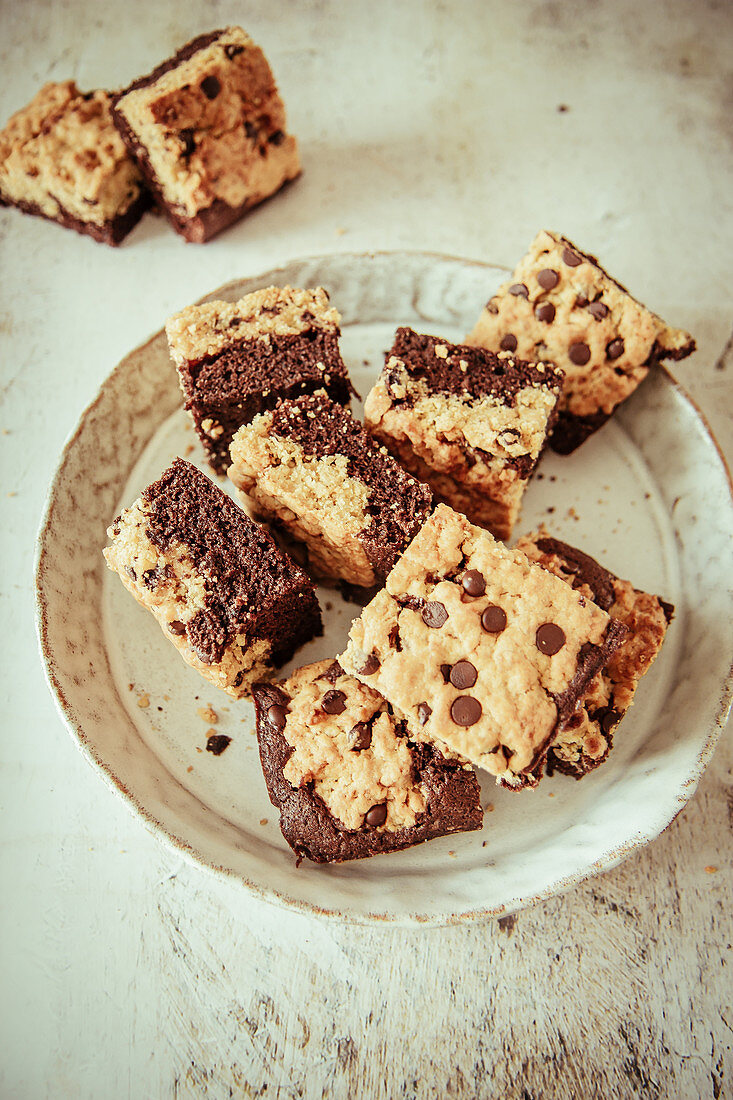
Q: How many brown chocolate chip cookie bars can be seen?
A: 10